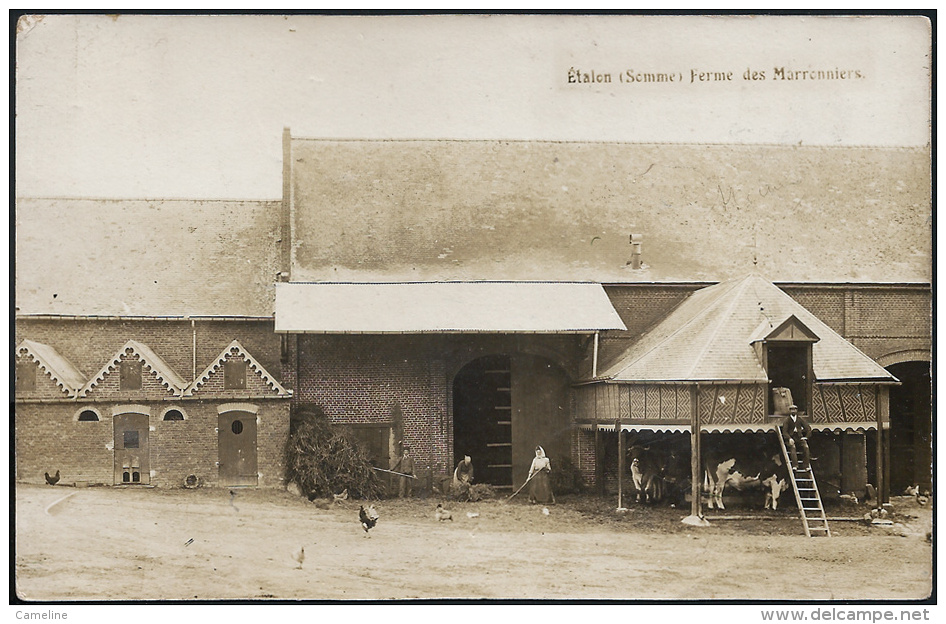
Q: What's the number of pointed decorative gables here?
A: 3